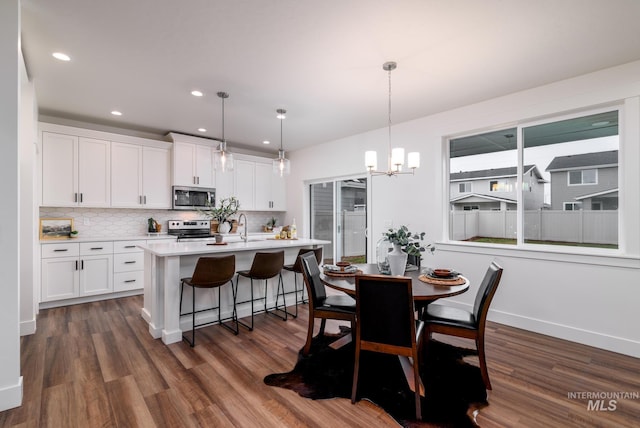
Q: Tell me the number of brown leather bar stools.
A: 3